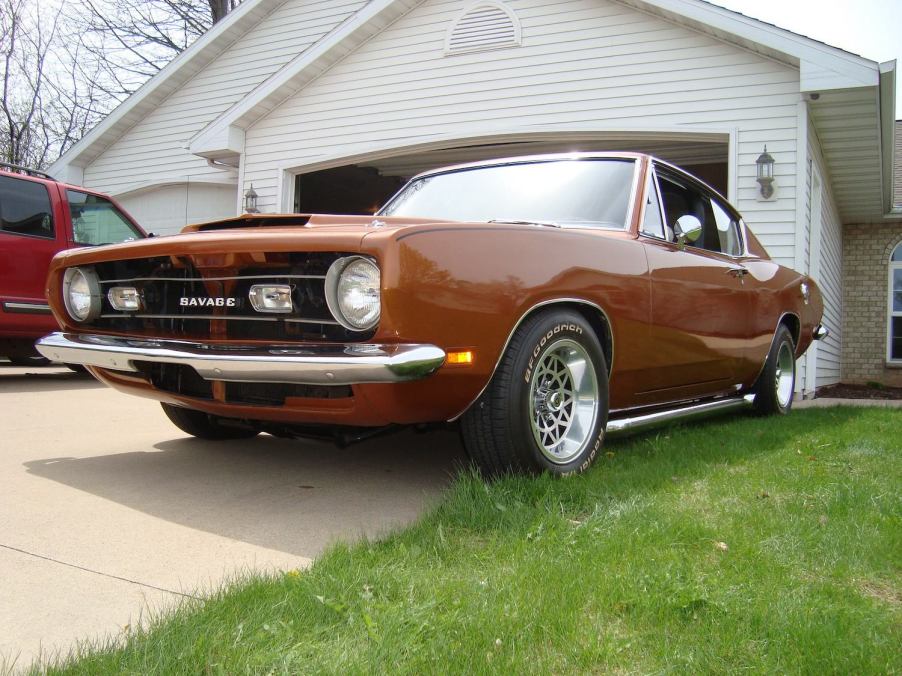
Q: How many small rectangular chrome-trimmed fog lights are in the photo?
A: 2